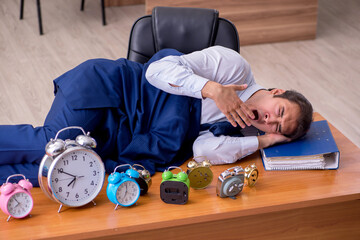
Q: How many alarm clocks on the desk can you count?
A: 8